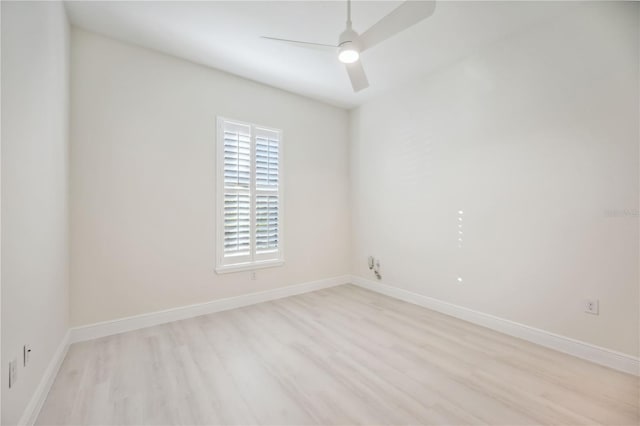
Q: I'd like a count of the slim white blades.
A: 3